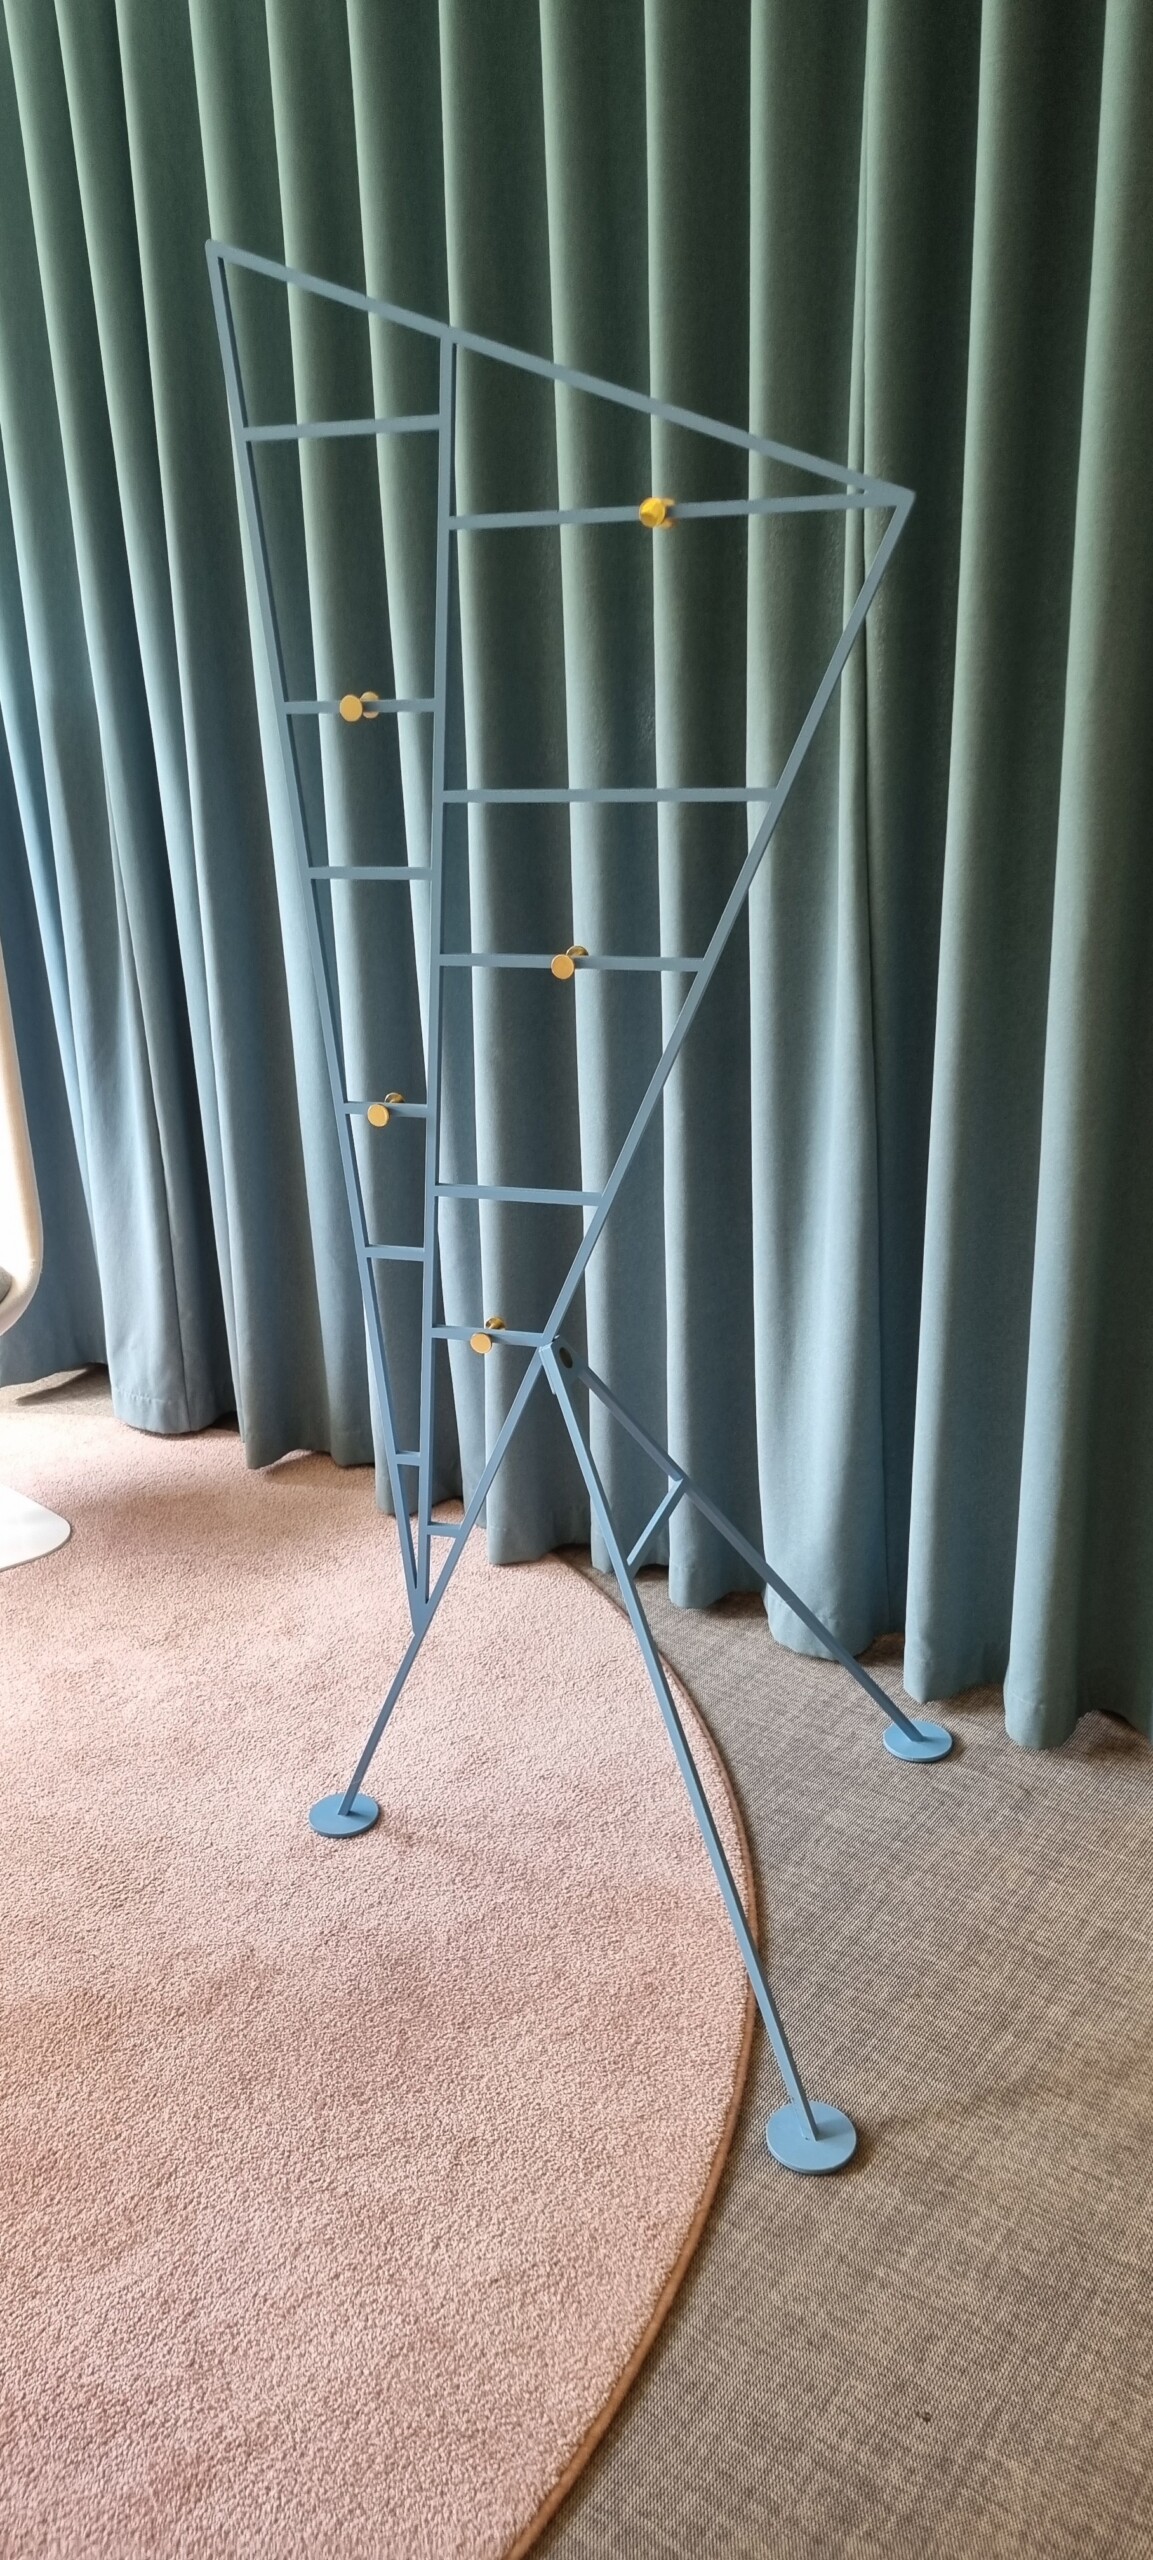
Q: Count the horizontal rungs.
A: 12